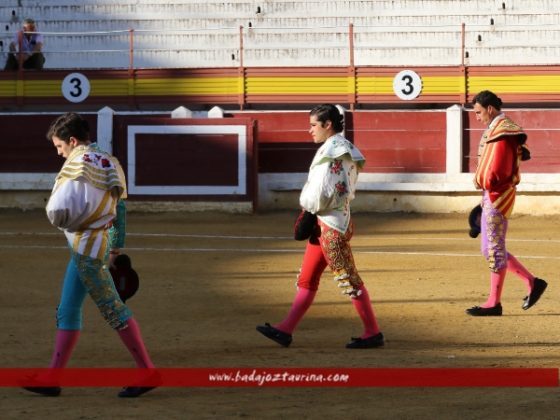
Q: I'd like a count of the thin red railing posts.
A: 5